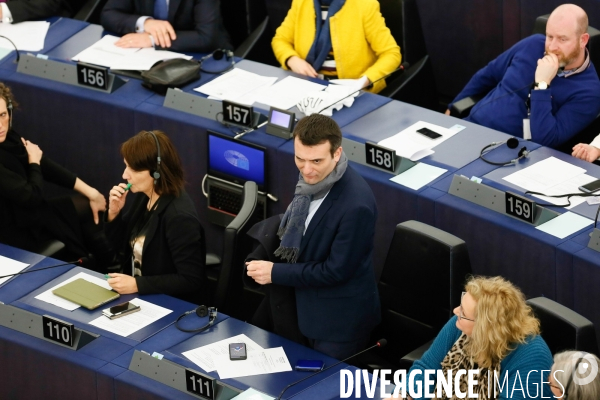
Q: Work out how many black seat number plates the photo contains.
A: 6